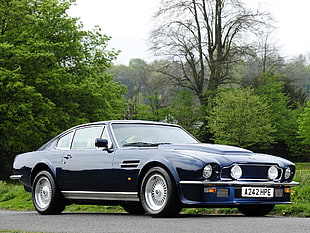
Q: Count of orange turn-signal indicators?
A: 3